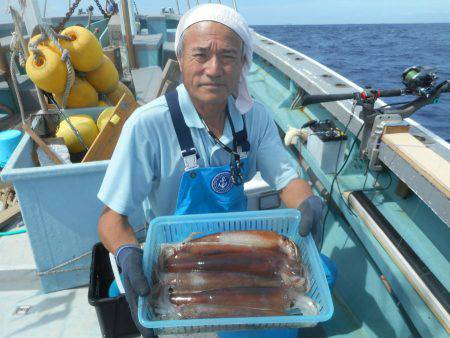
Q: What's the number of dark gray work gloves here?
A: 2